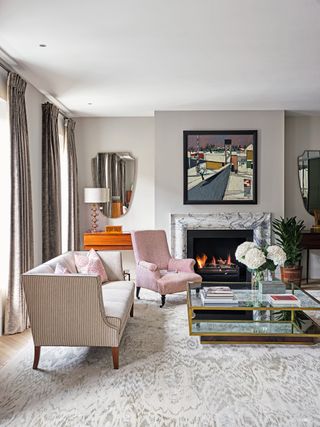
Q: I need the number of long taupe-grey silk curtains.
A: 3